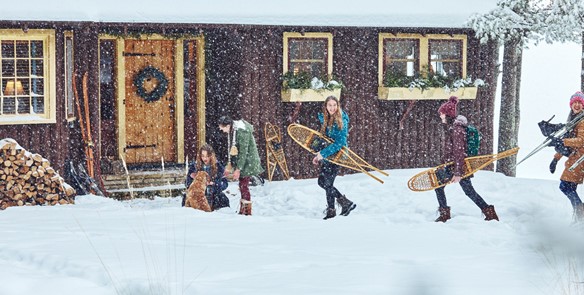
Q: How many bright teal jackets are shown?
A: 1